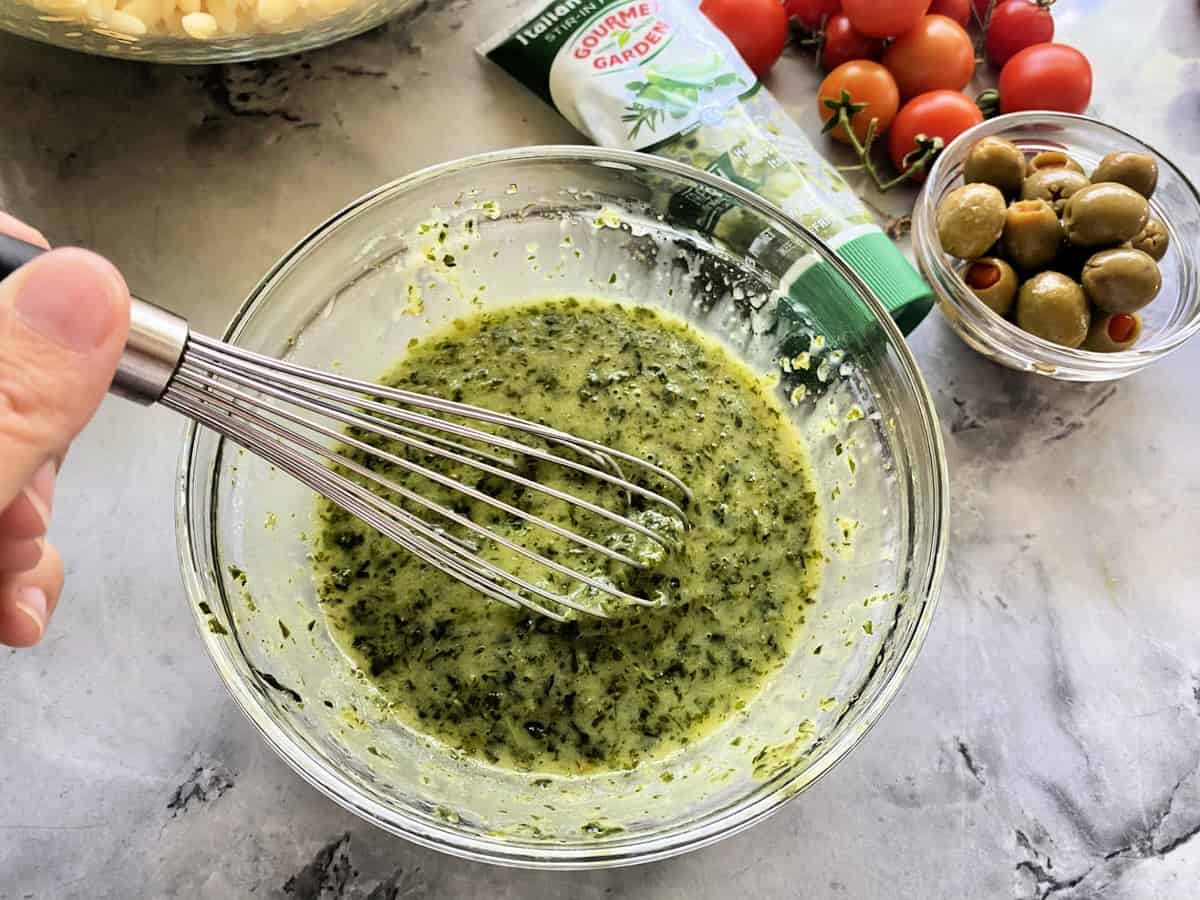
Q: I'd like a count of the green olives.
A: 12